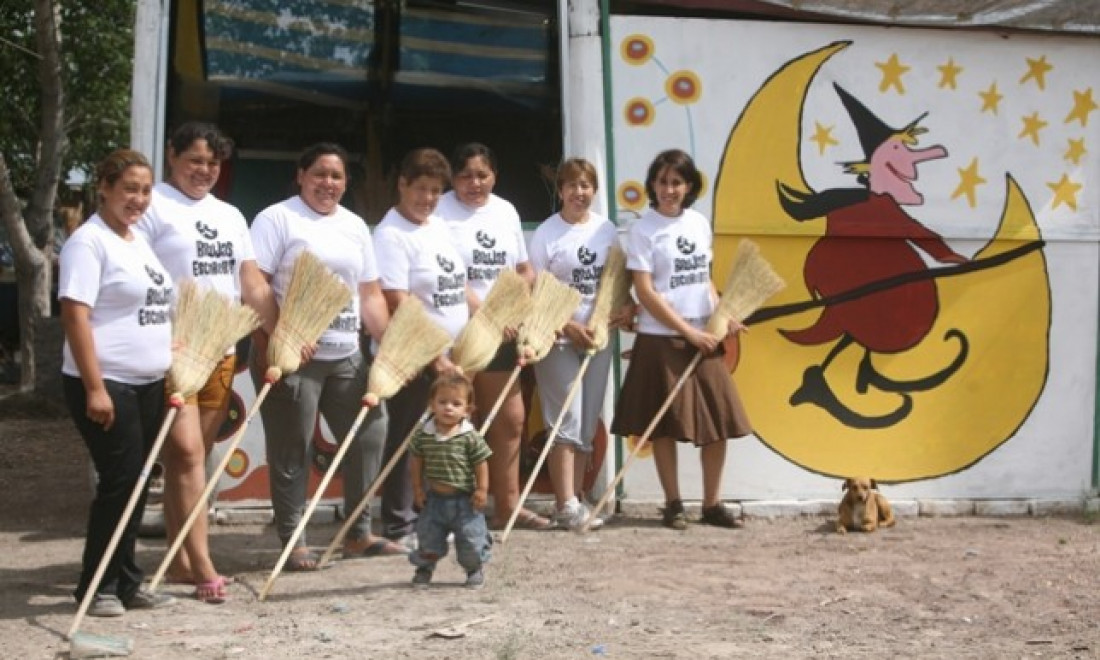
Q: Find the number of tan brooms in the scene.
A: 7